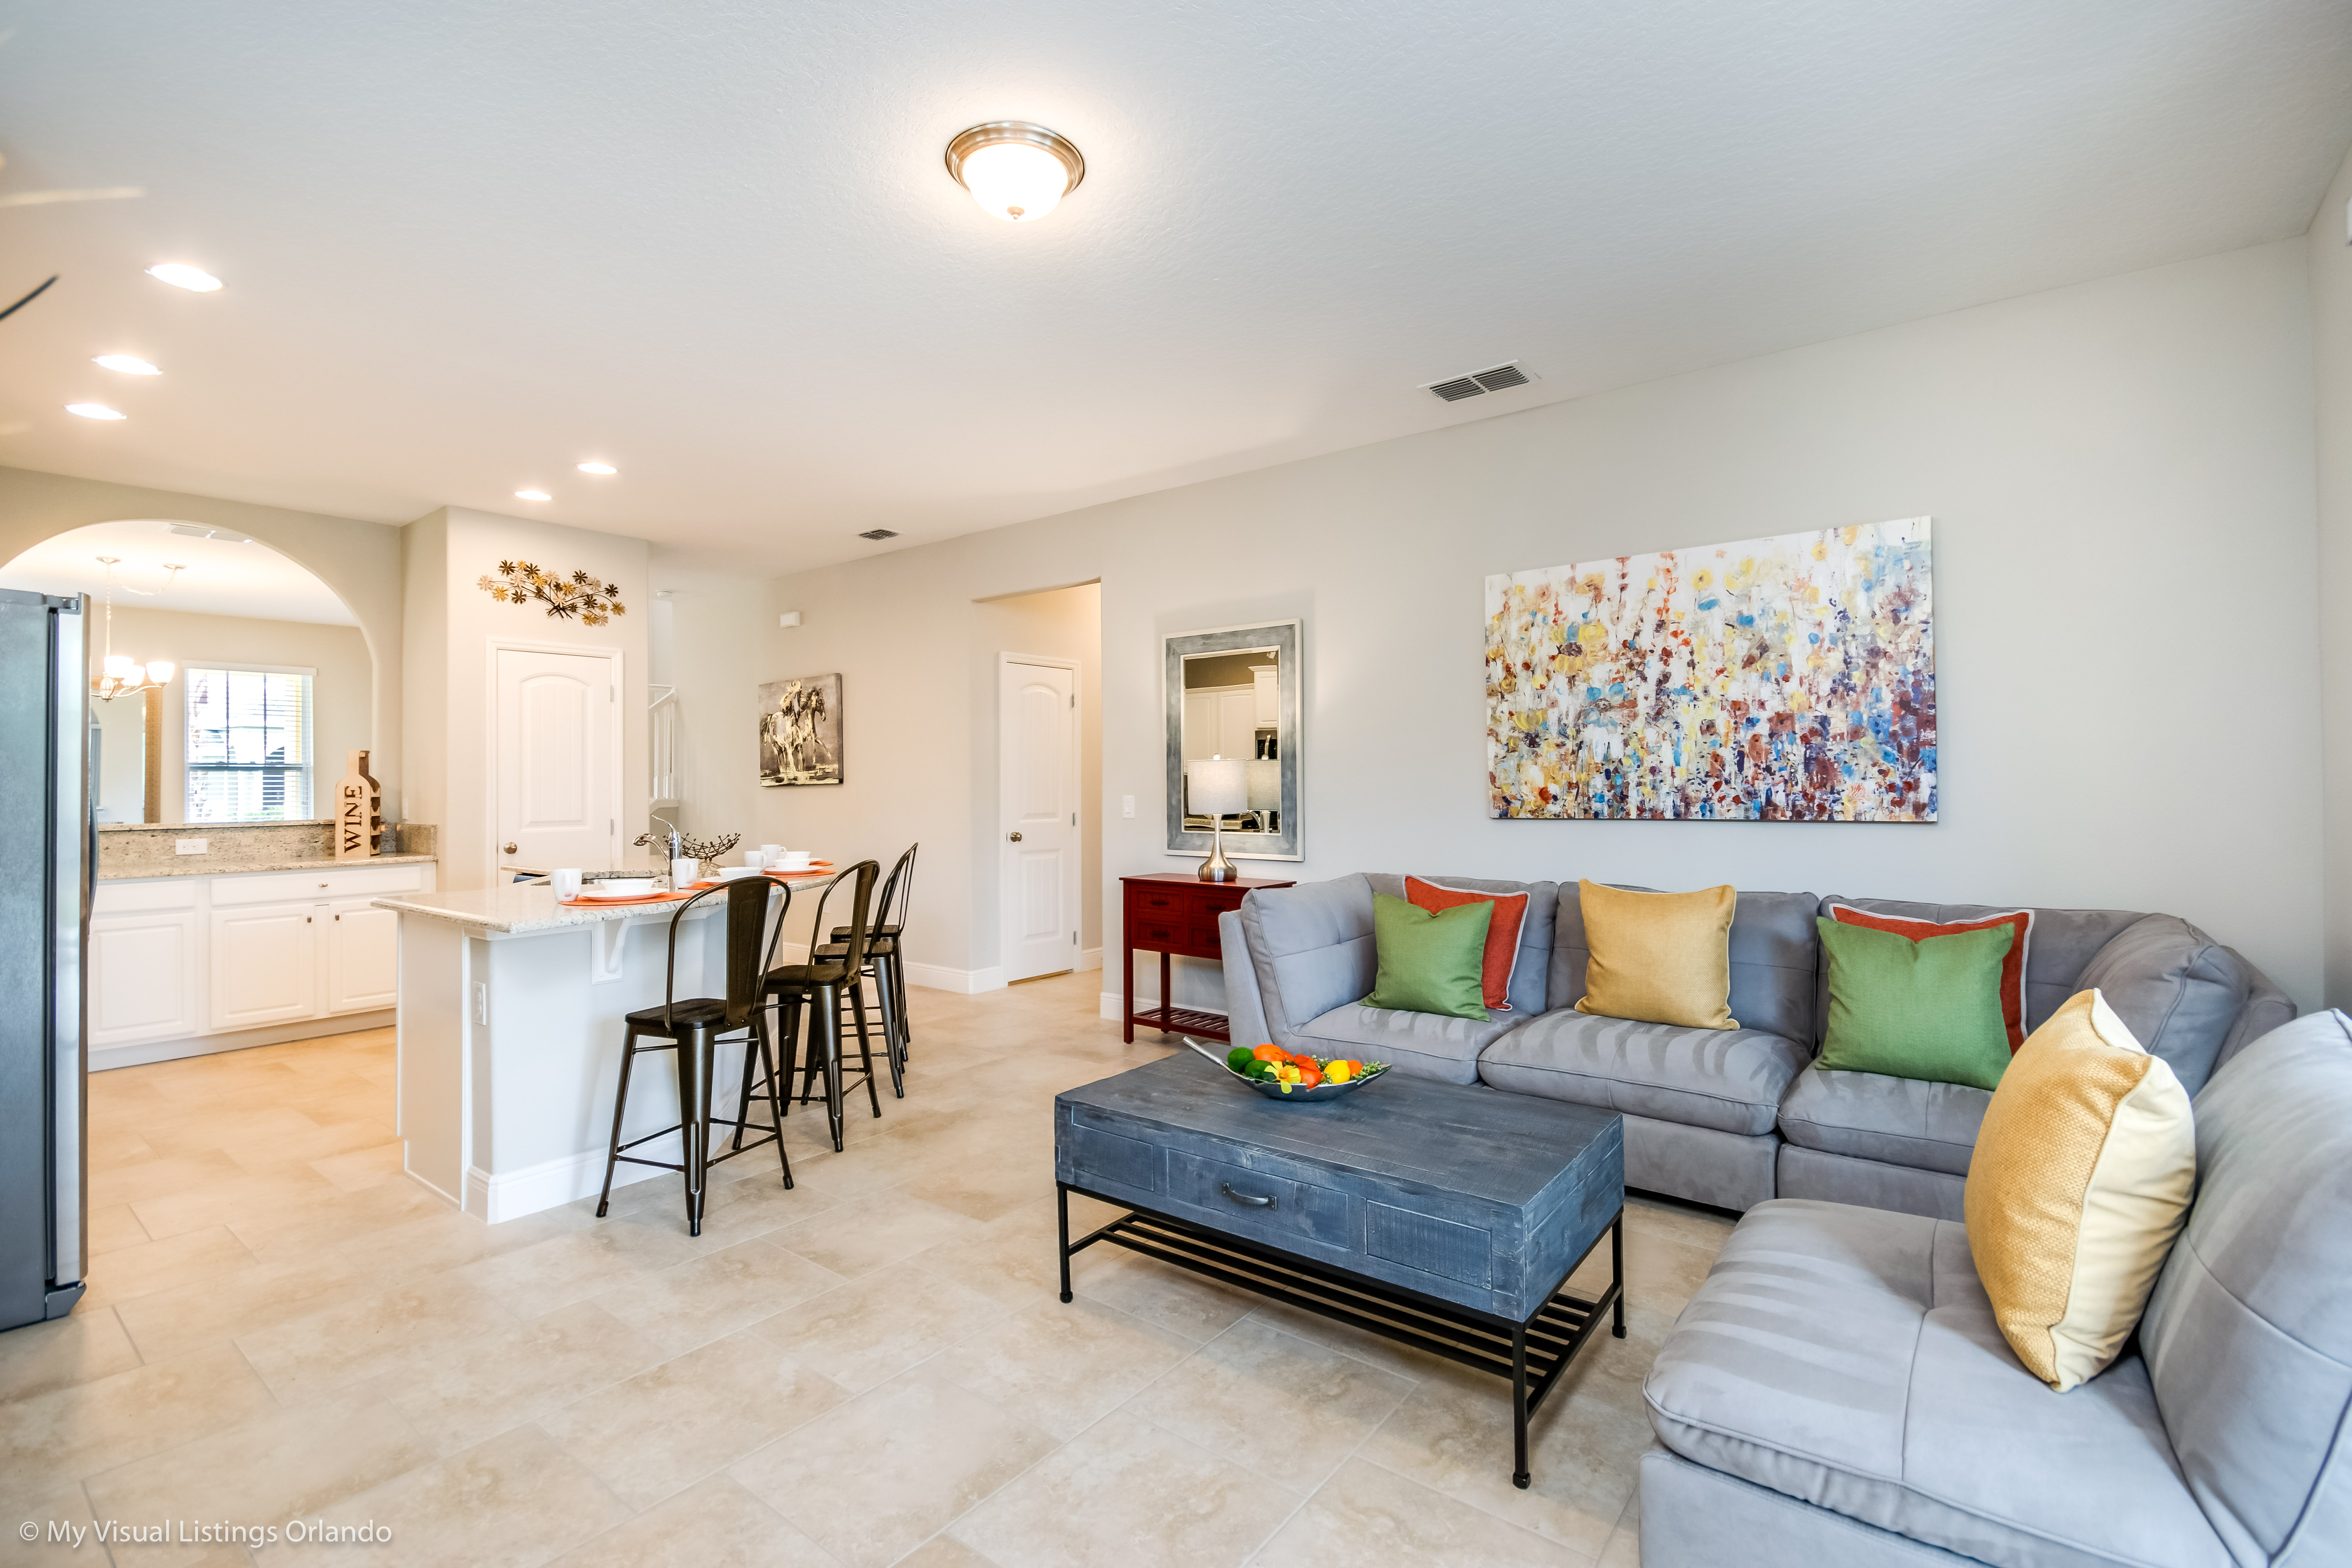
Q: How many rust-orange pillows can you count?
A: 2